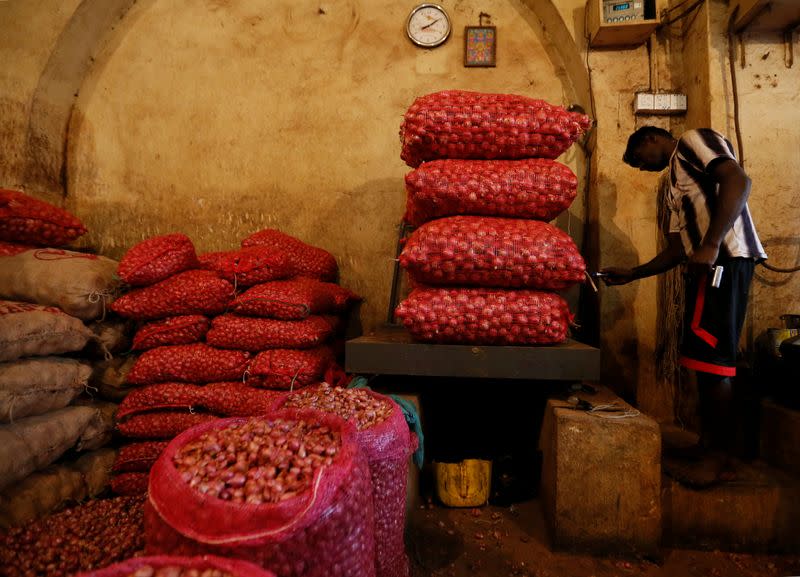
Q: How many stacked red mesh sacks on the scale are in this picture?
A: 4